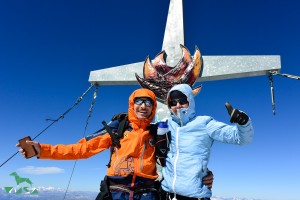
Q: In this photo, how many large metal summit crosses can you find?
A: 1